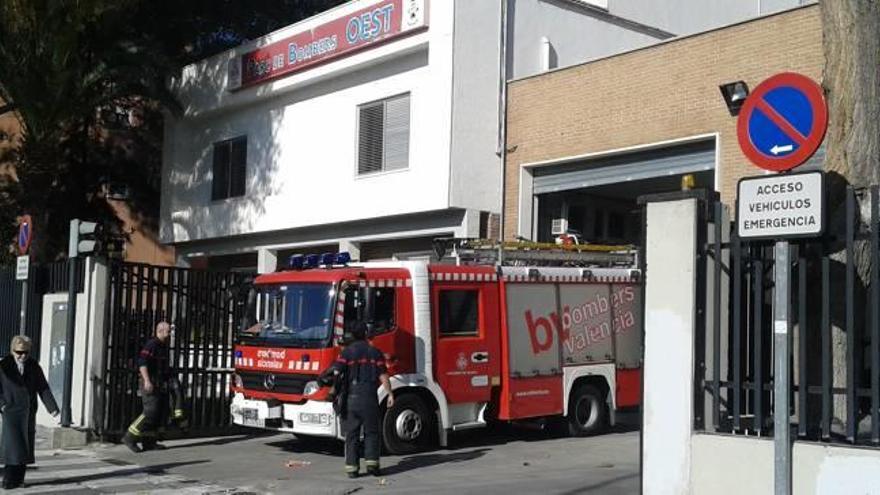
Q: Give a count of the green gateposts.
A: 0